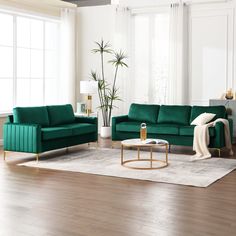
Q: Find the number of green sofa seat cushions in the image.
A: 5